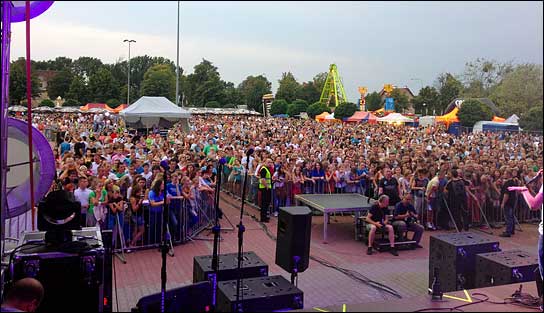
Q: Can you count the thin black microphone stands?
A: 3